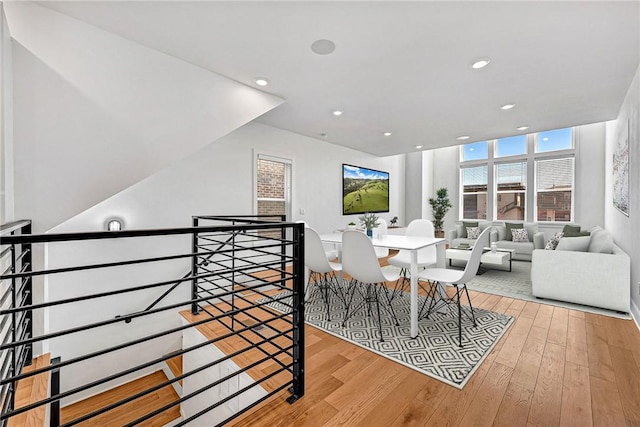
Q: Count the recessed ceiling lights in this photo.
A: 8